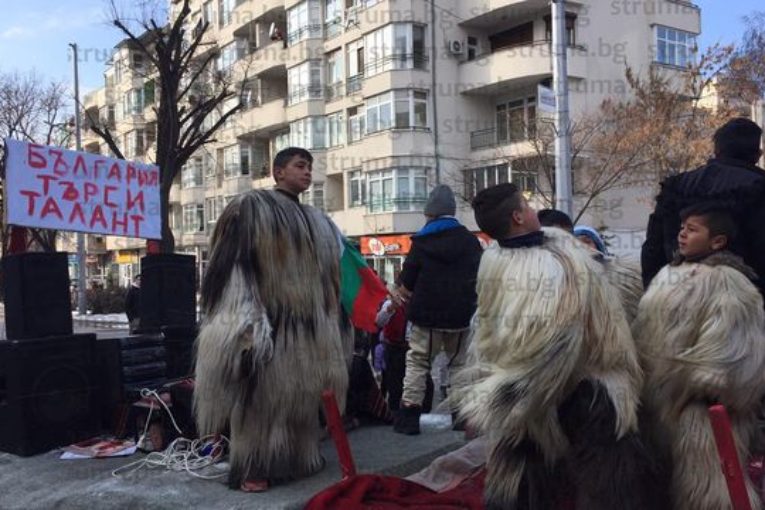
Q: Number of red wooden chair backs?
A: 2